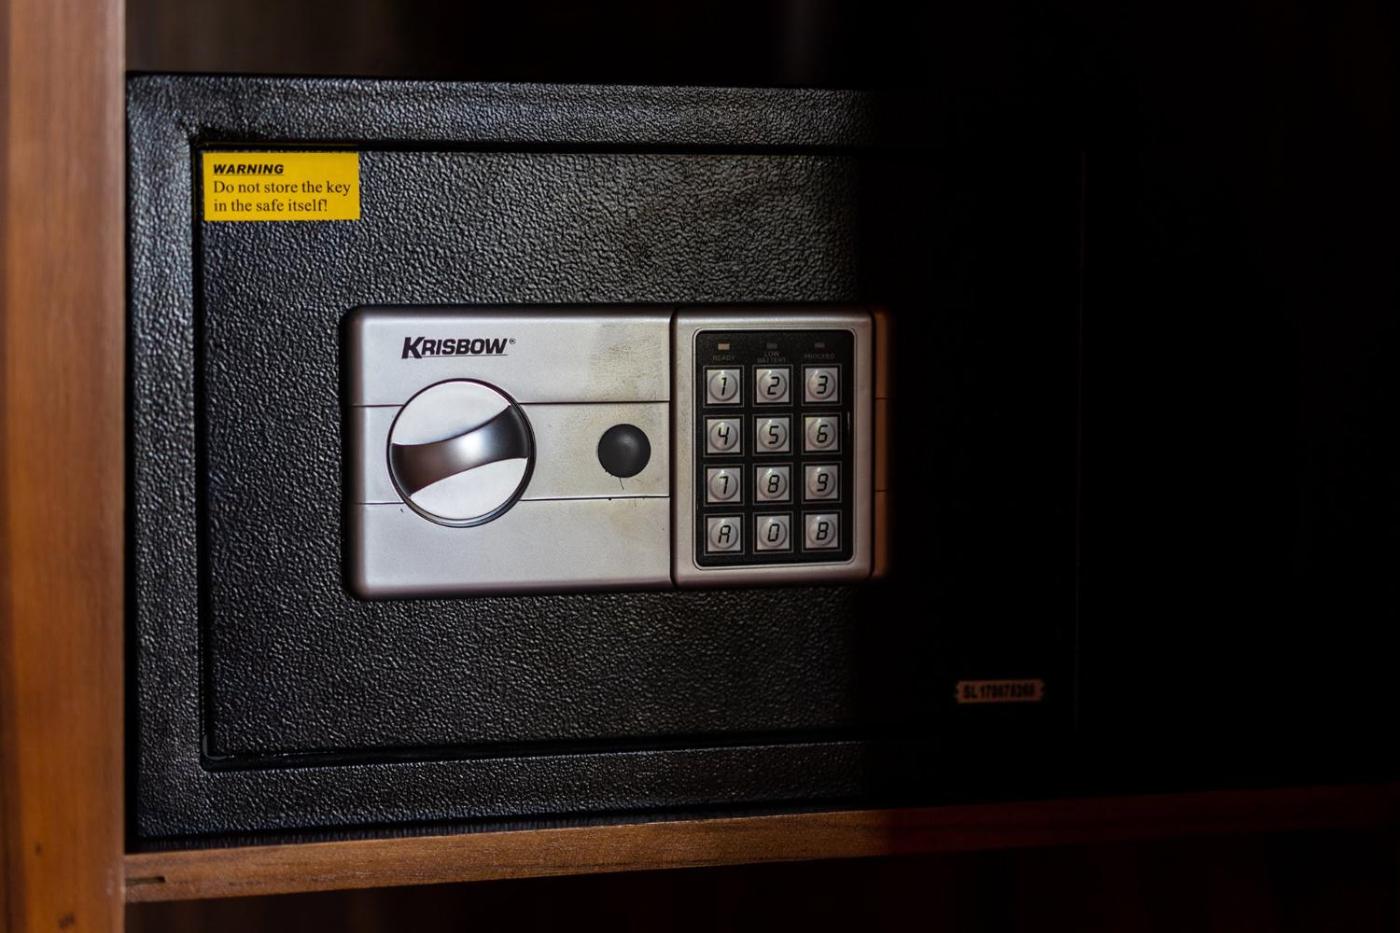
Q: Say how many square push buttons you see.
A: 12